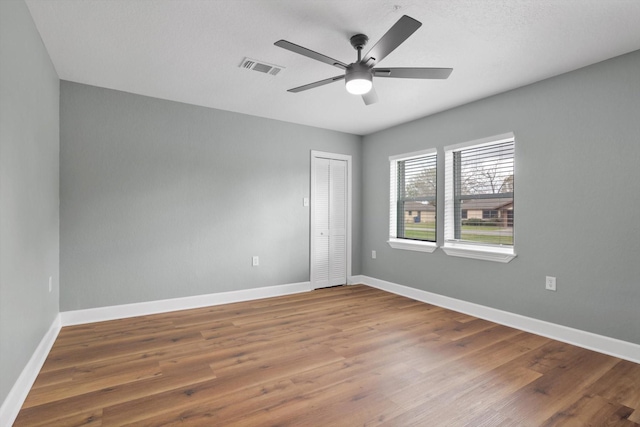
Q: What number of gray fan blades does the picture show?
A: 5